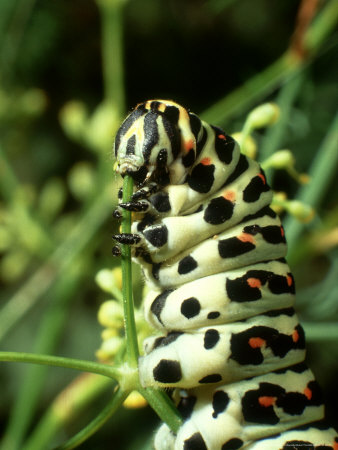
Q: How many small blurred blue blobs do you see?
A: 0